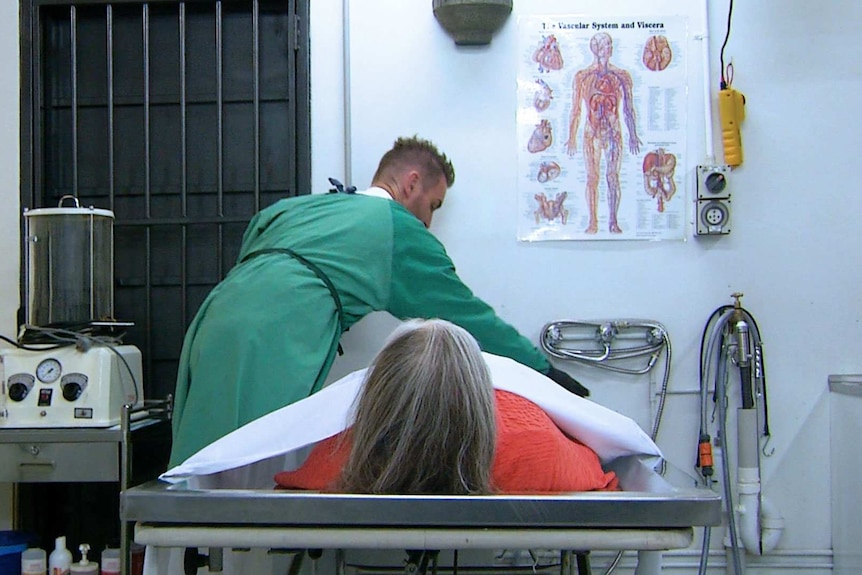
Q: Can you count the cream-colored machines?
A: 1